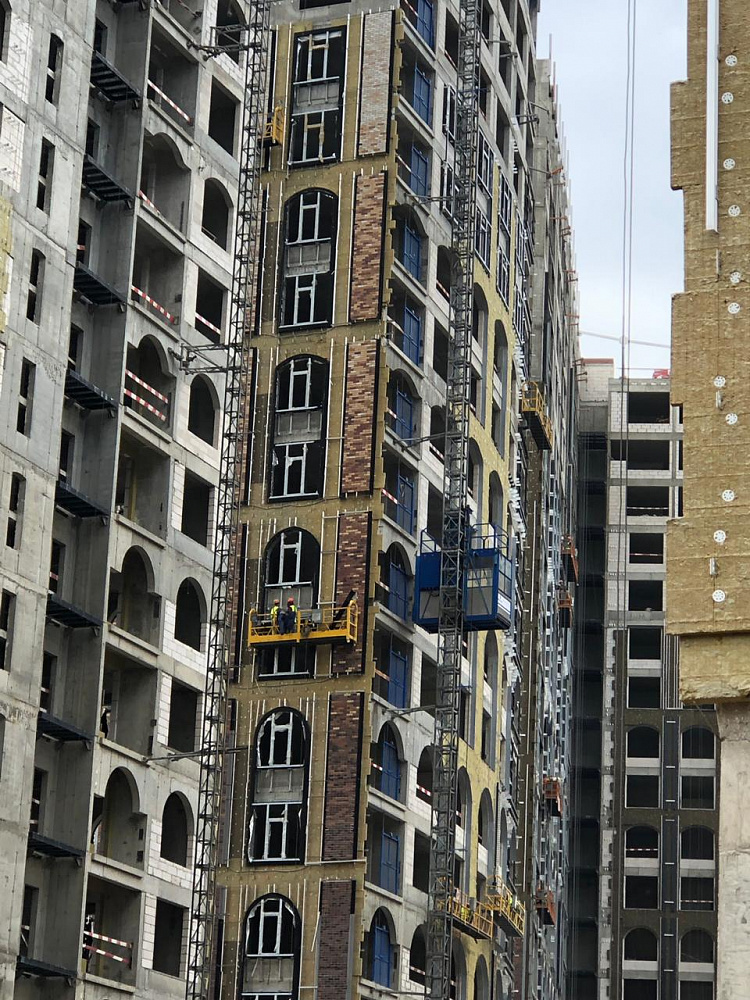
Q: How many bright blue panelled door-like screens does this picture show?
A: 12